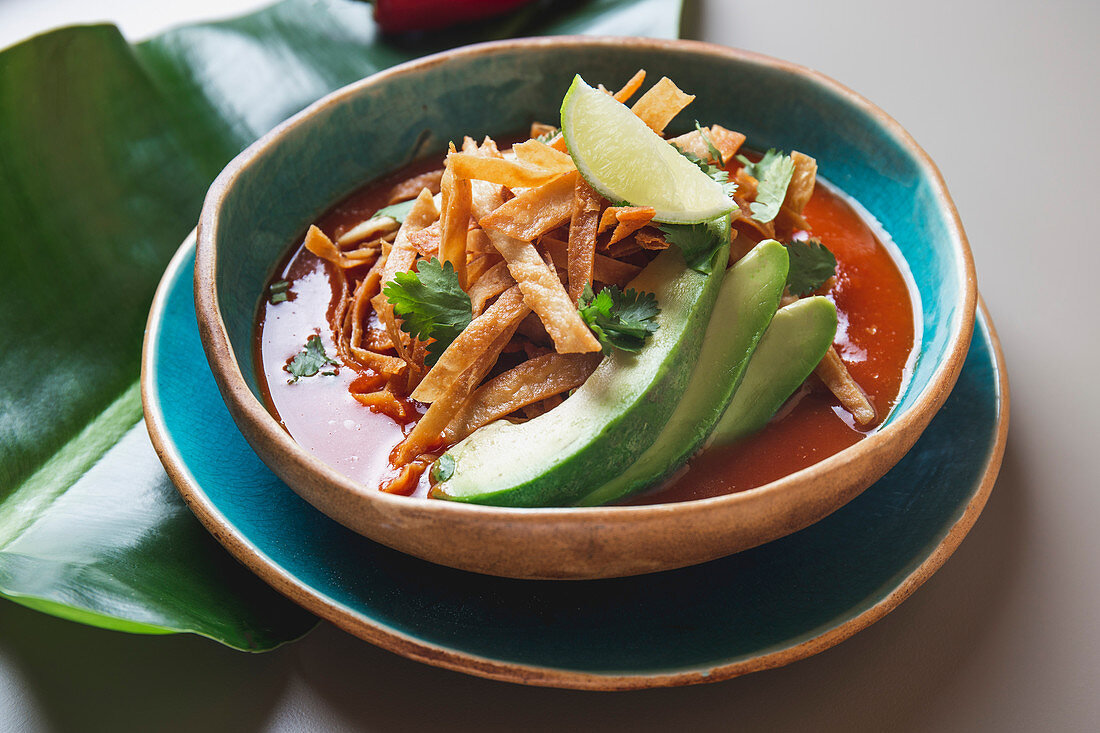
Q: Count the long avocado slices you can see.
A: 3